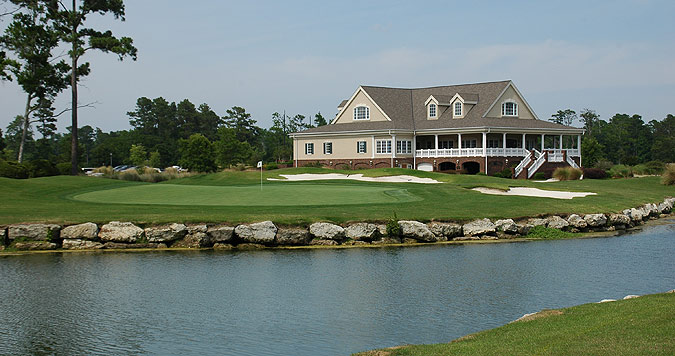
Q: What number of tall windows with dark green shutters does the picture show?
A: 3